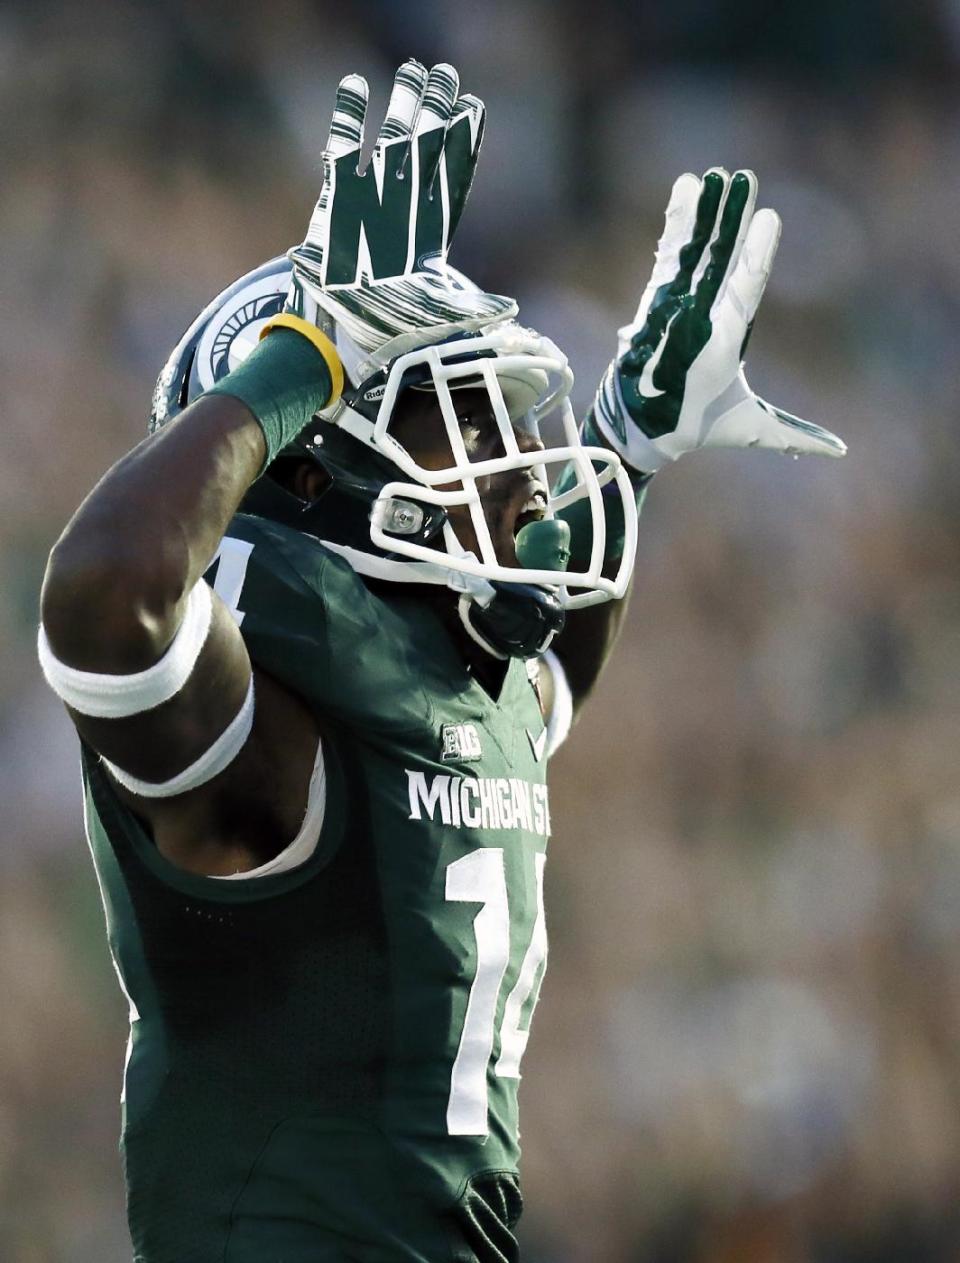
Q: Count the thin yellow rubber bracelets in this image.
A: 1